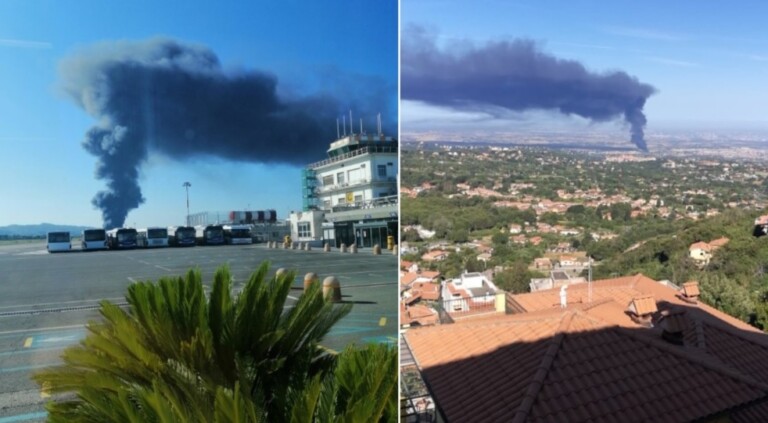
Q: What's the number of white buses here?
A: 4